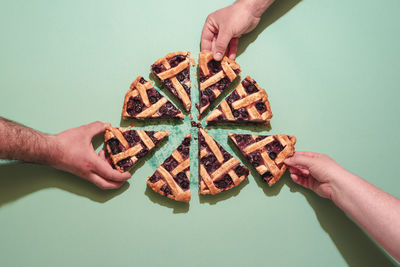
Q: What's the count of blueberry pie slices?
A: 8